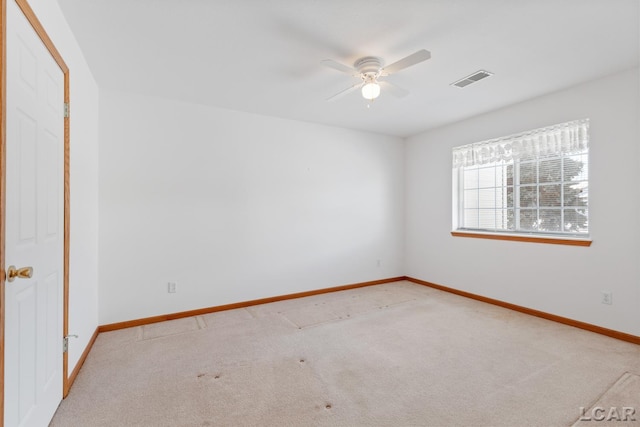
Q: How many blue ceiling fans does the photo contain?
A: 0